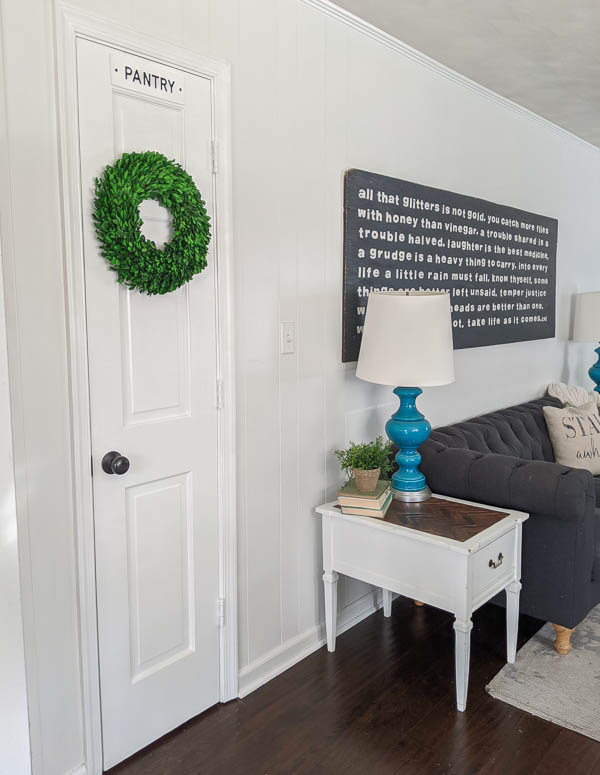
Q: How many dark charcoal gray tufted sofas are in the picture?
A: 1